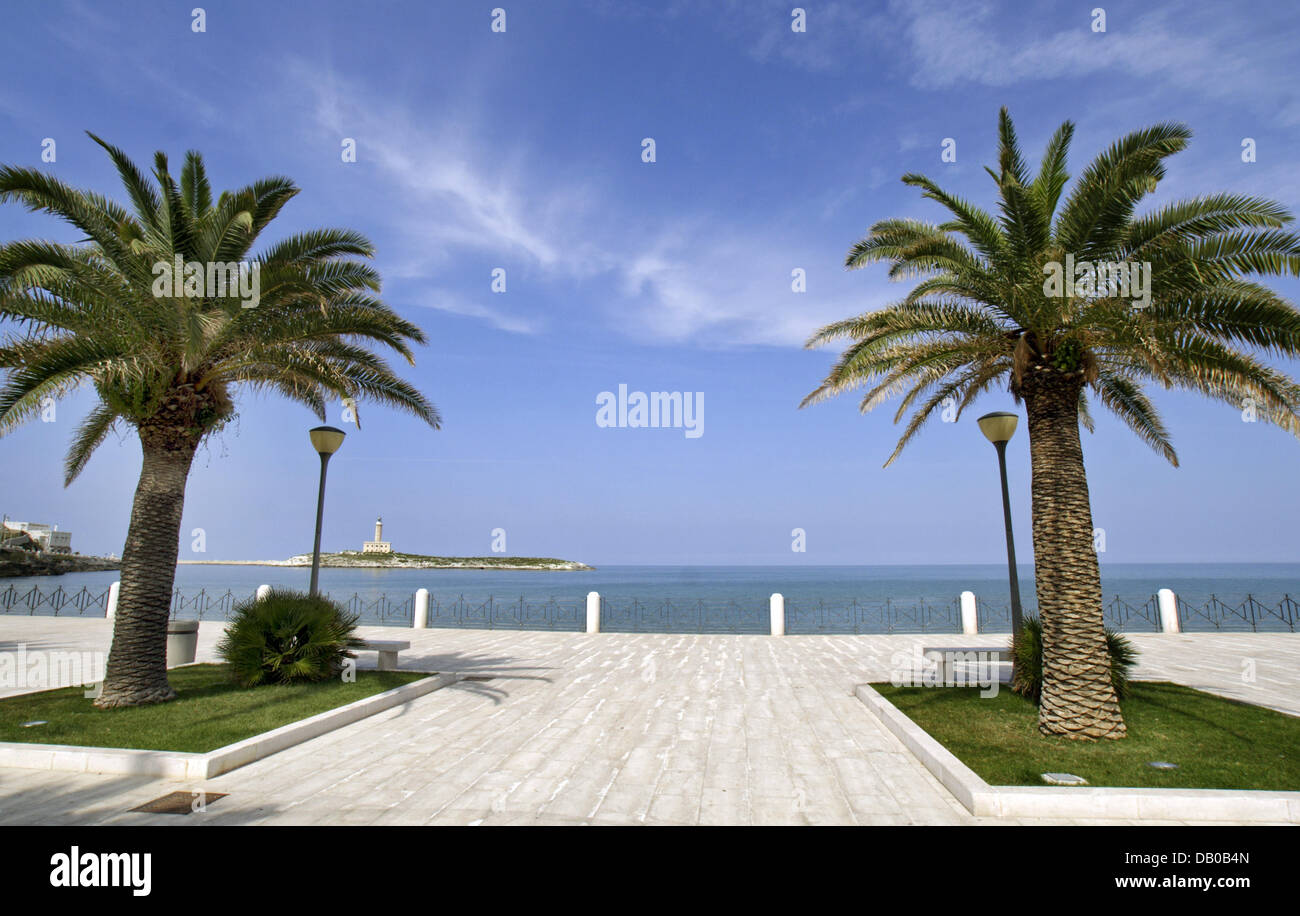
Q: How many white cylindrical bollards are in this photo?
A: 7